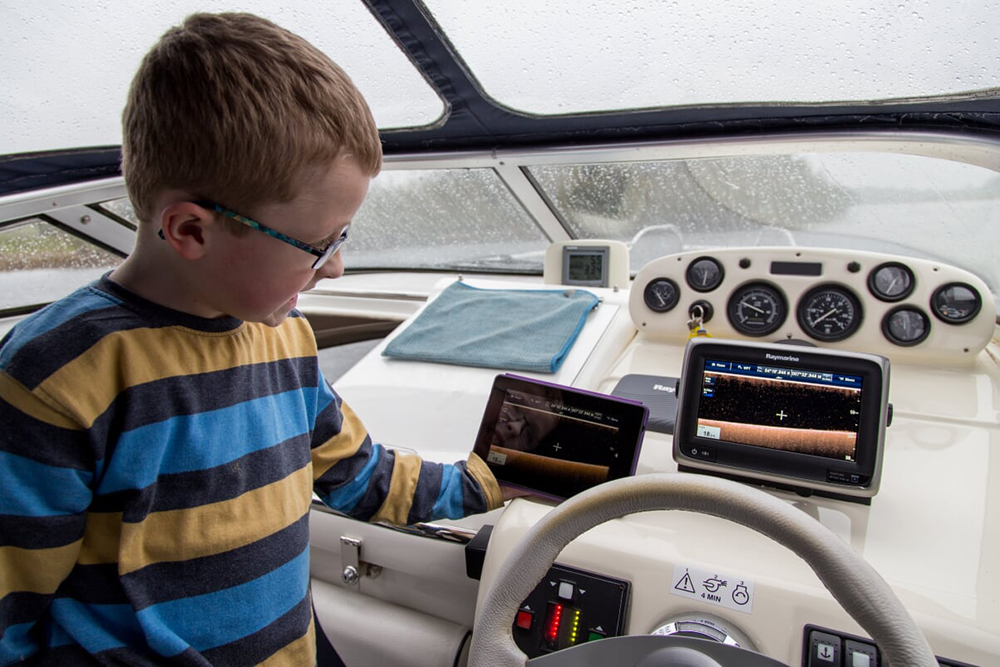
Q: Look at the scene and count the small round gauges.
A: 5